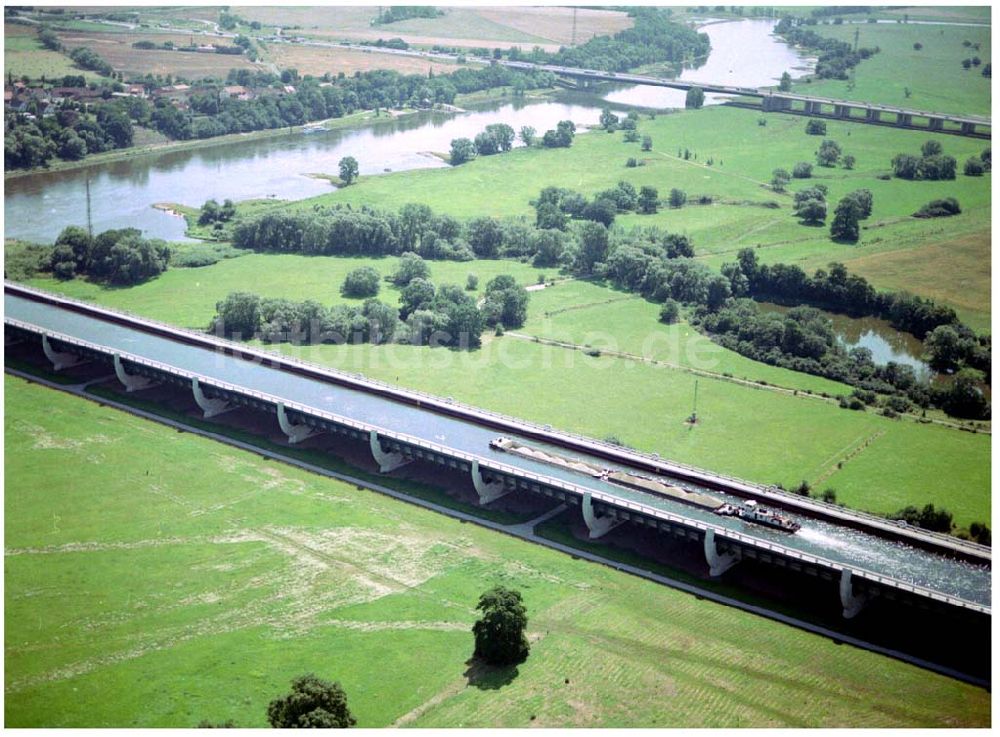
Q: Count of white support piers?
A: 9